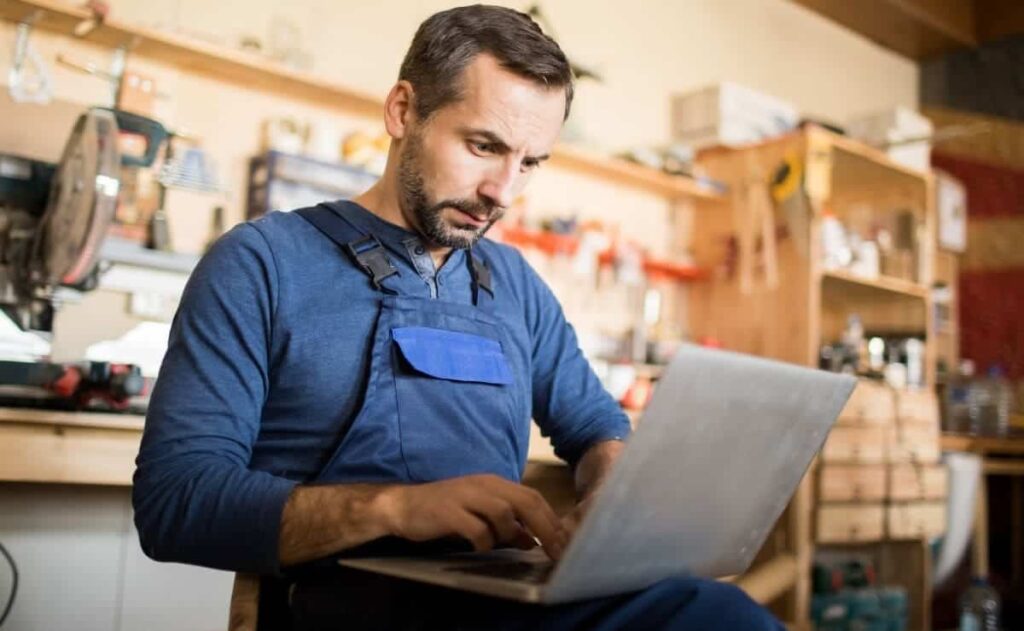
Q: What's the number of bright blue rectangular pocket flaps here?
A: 1